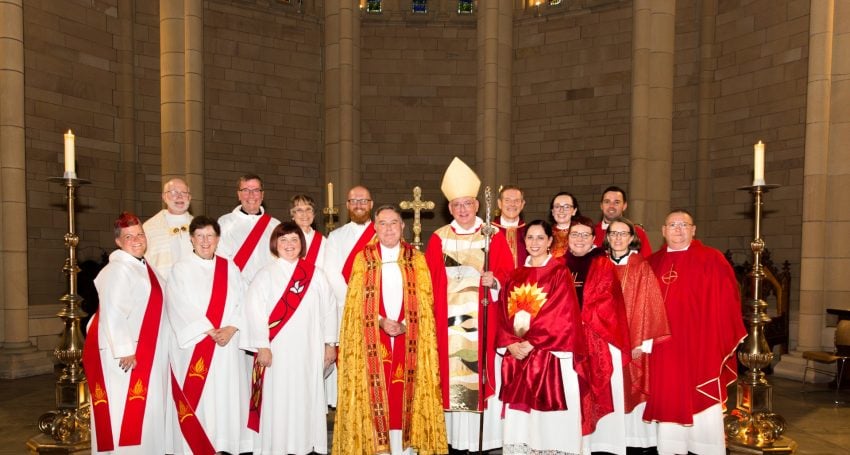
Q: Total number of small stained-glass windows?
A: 3